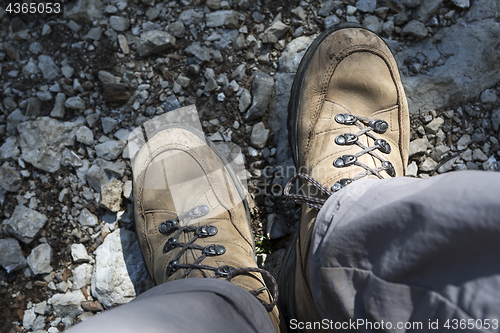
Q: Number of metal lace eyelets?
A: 14